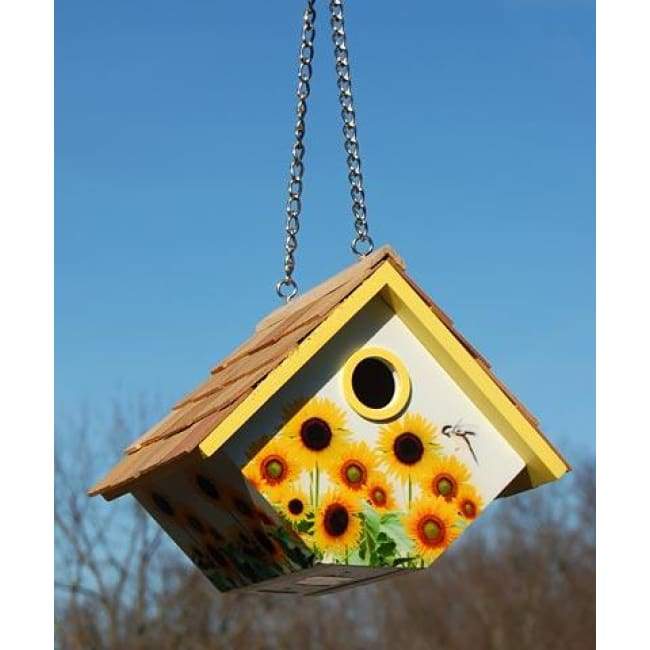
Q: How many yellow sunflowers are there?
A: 10